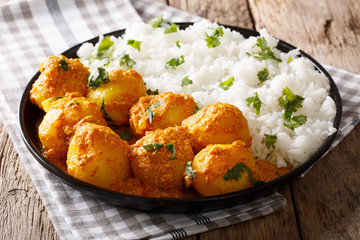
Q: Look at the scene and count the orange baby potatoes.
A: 8